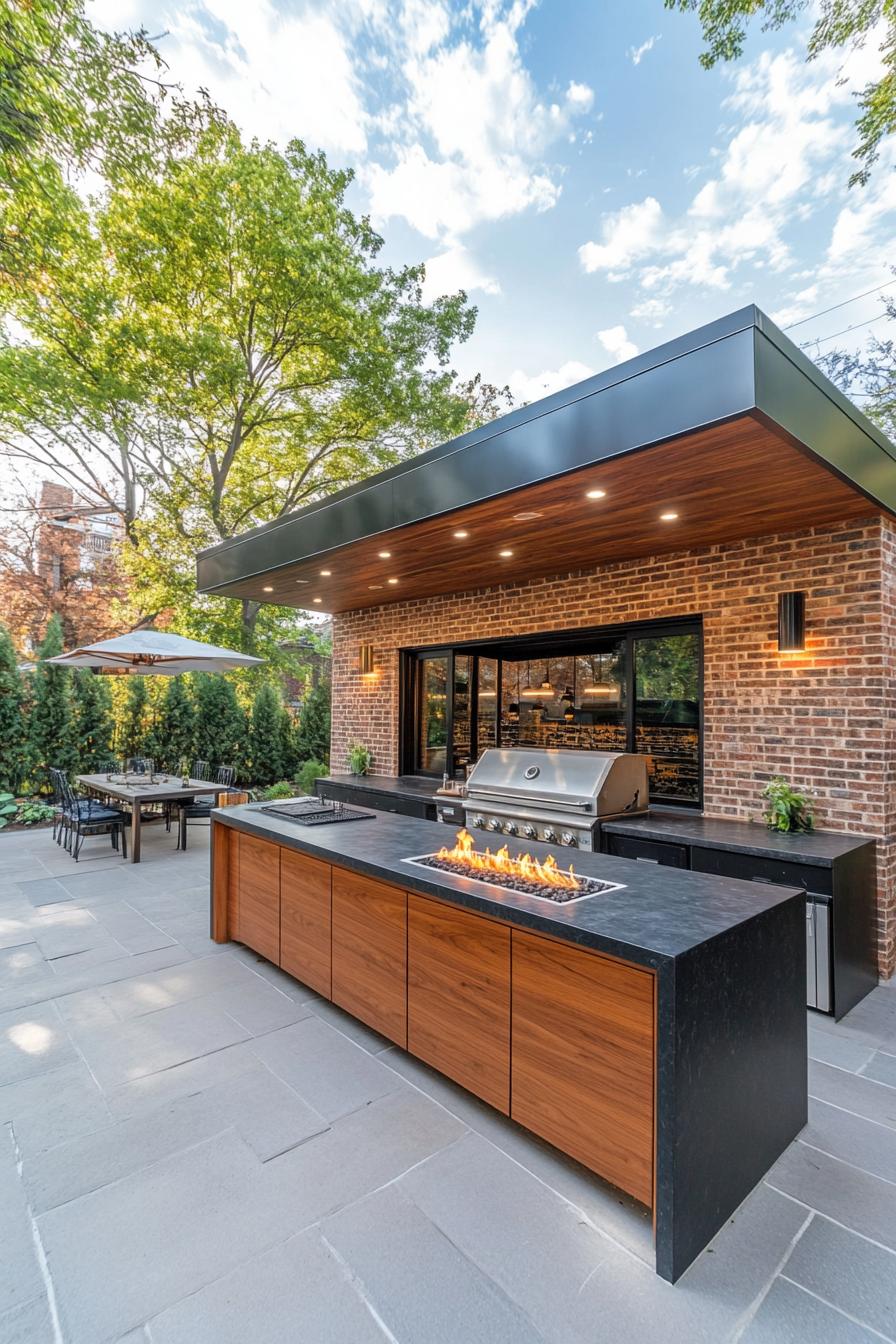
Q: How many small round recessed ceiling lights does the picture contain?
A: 9